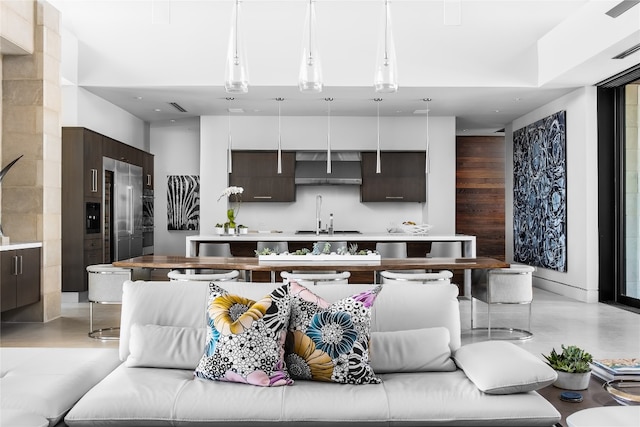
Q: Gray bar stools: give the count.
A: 5